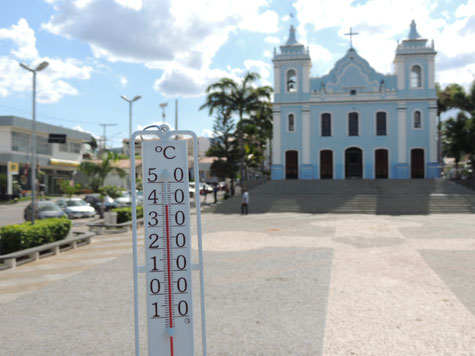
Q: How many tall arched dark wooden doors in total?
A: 5